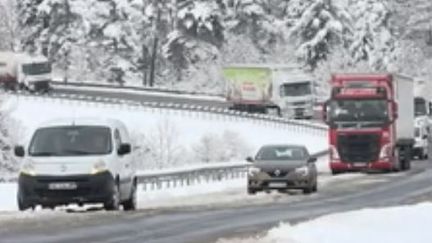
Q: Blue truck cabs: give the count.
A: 0